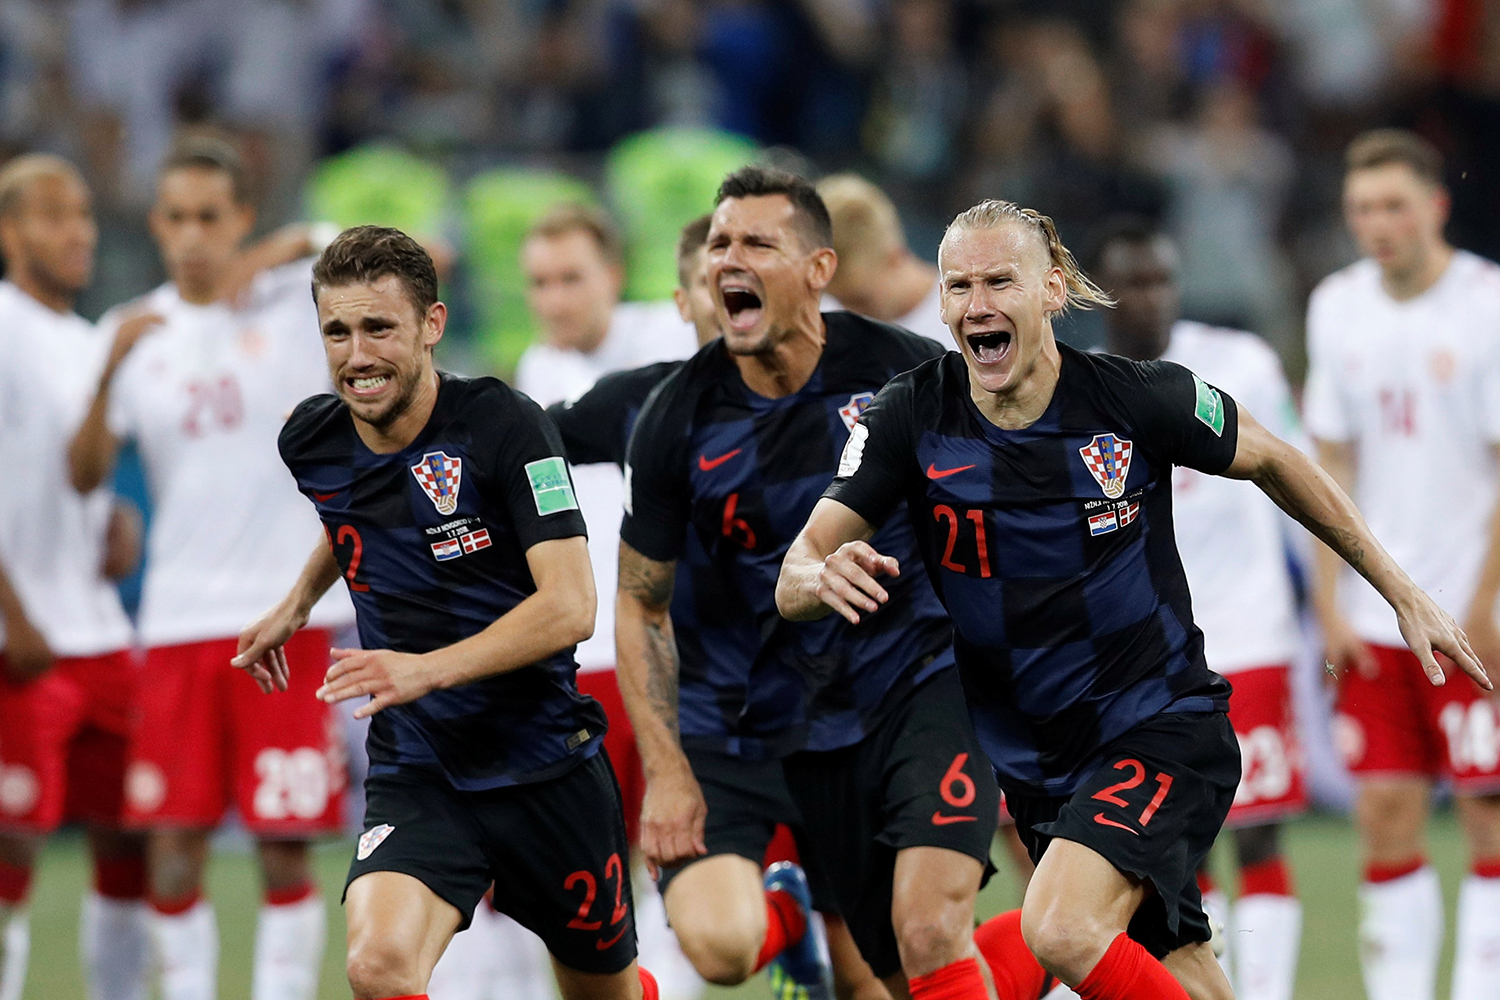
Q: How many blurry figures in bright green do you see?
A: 3